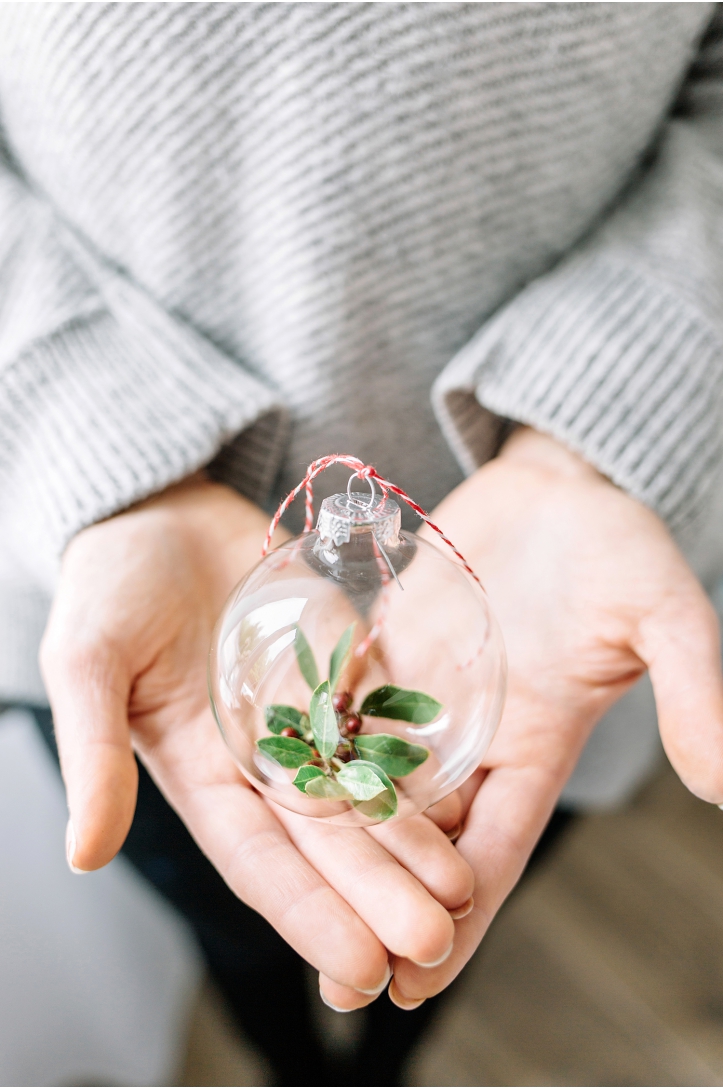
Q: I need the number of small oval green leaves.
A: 11